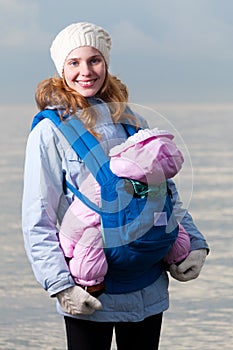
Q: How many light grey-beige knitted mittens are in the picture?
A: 2